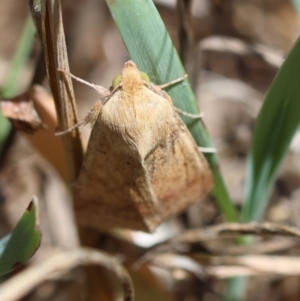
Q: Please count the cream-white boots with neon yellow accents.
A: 0